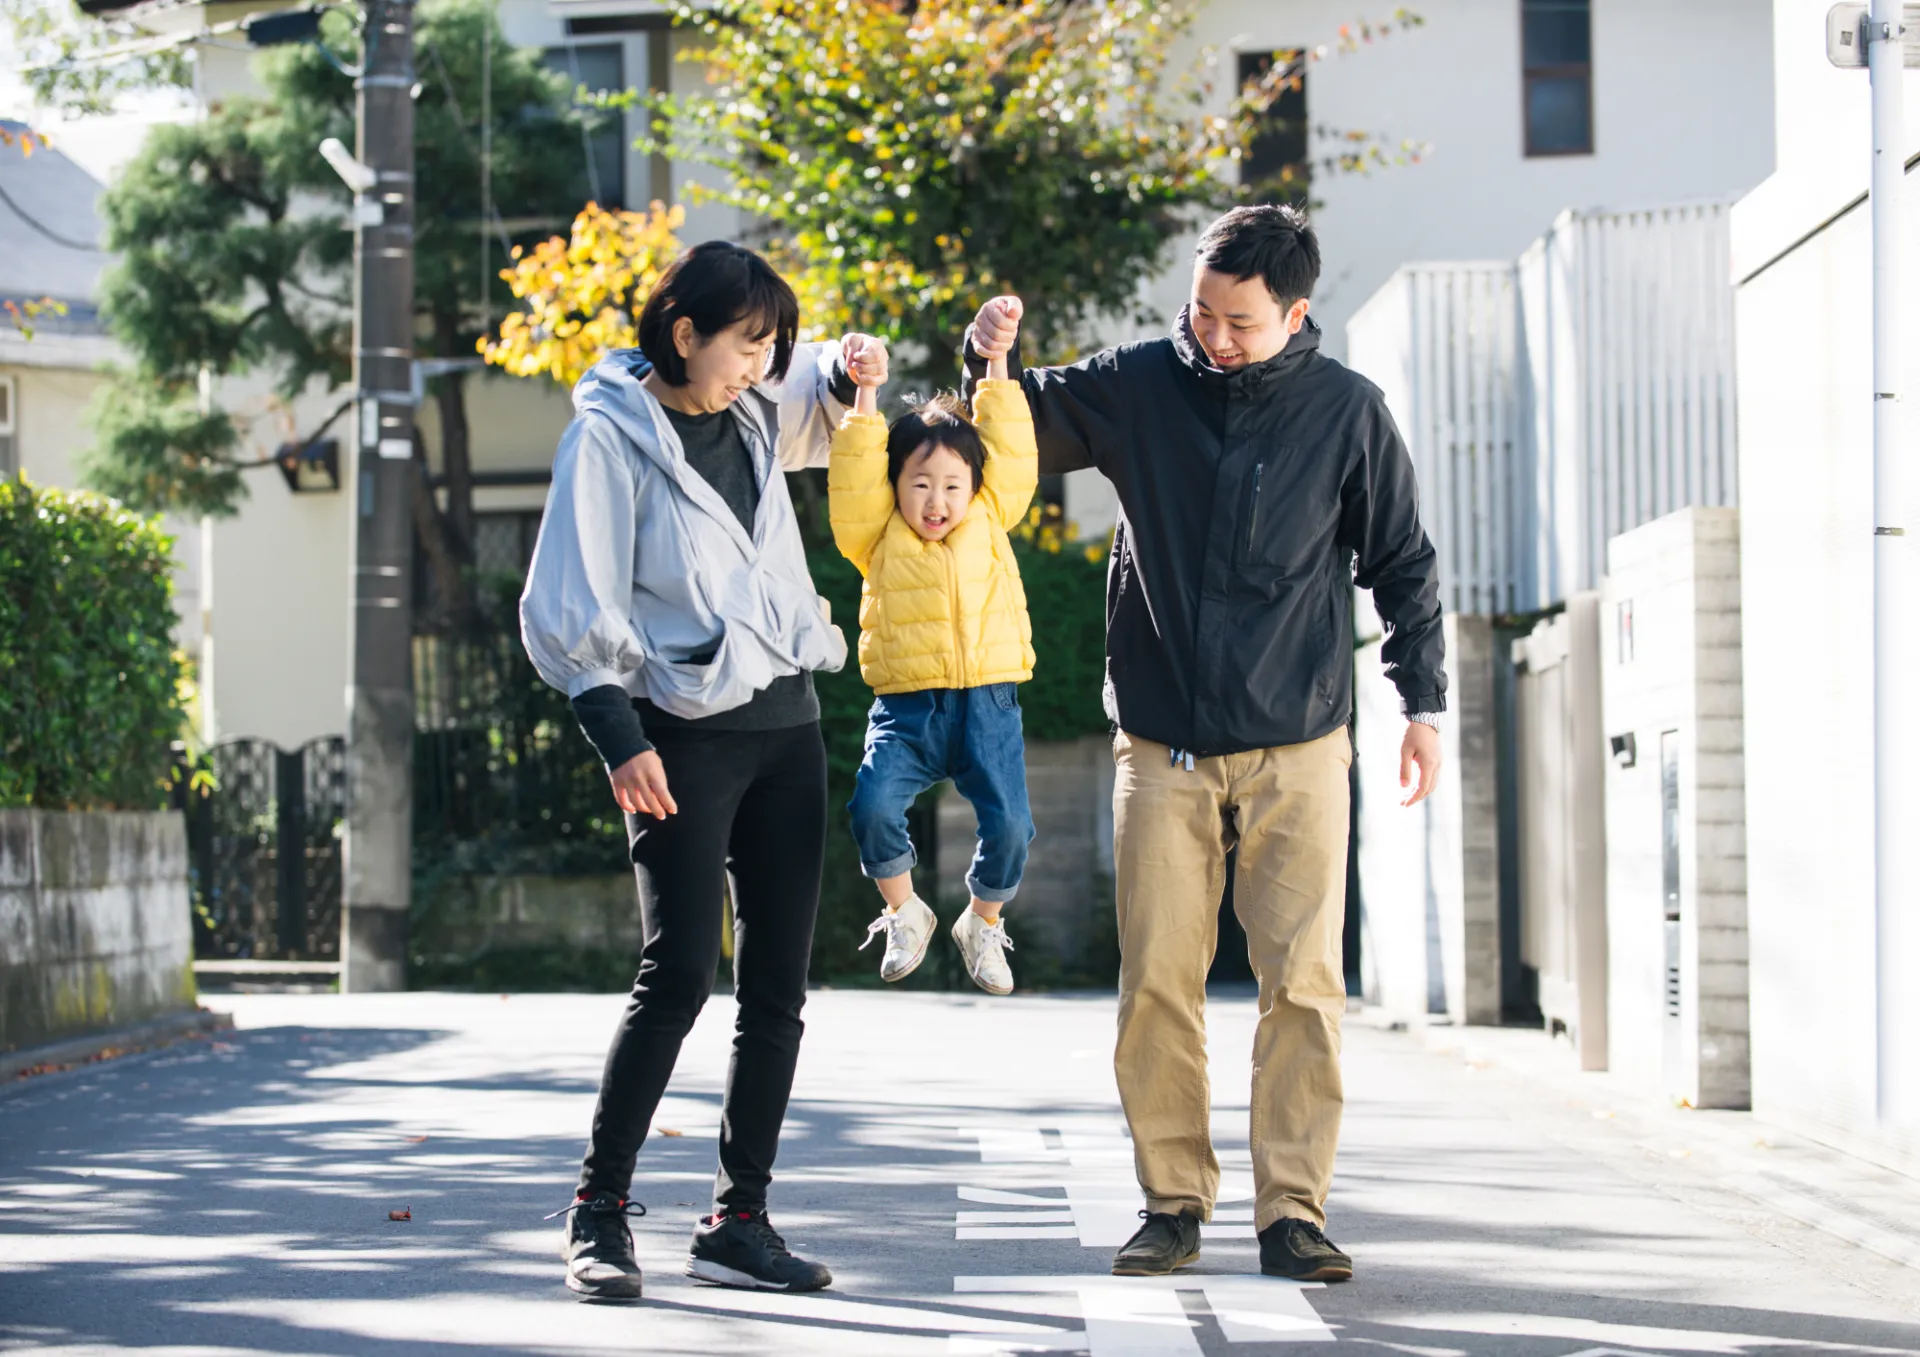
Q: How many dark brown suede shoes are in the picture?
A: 2